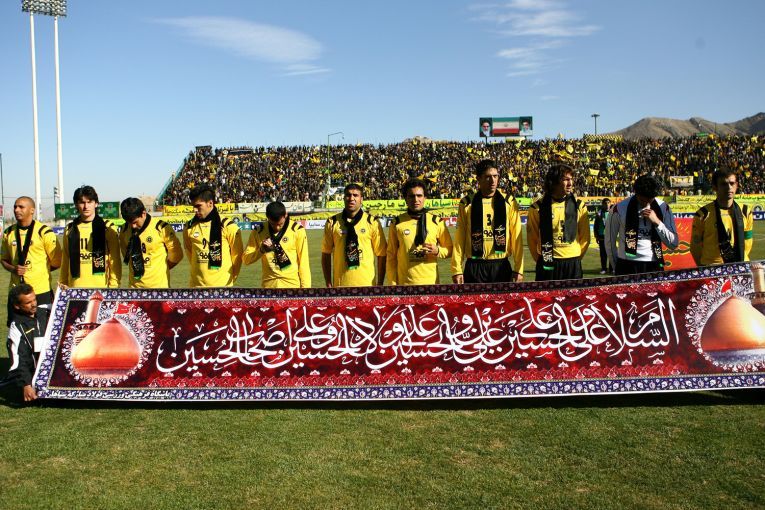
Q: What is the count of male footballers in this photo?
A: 11